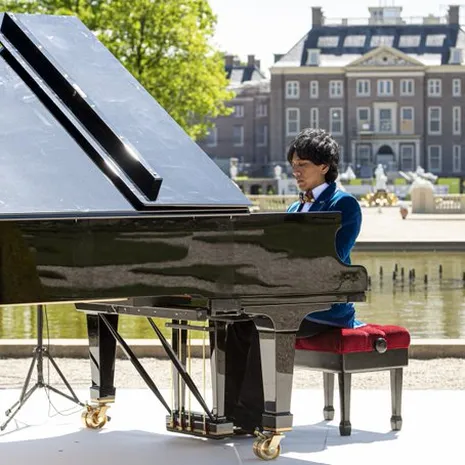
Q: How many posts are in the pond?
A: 10